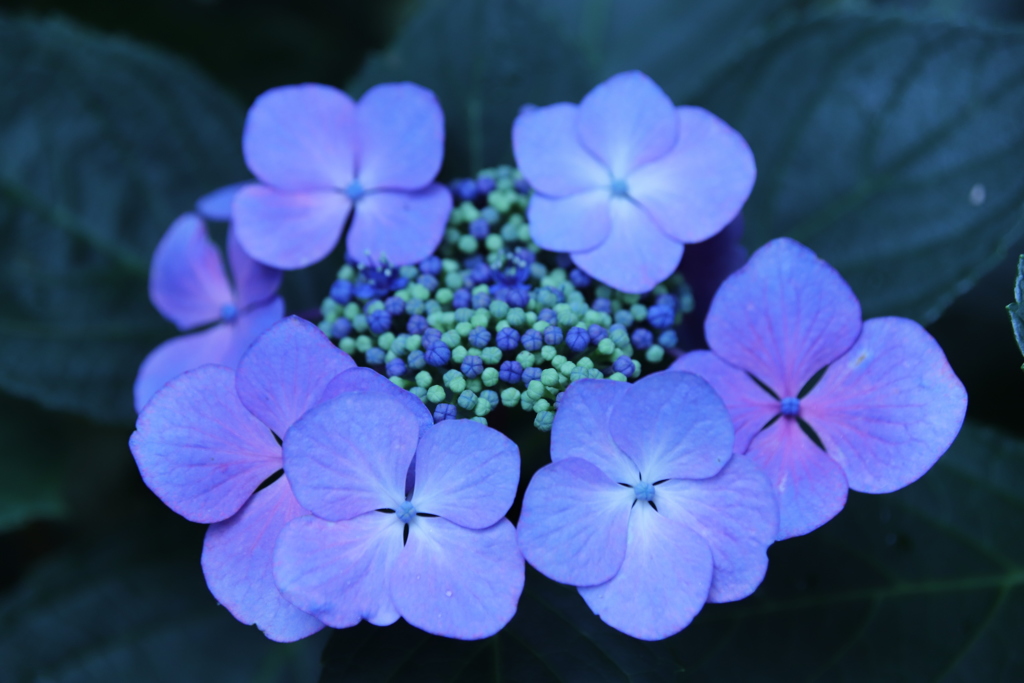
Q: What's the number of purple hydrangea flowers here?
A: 7